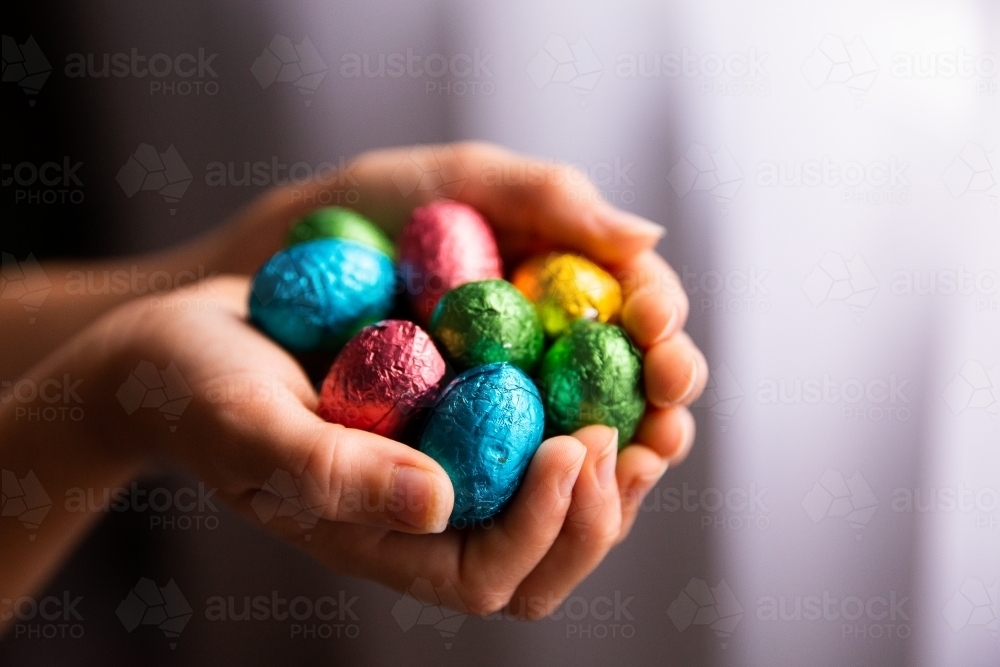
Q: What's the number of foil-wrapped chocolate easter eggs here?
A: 8